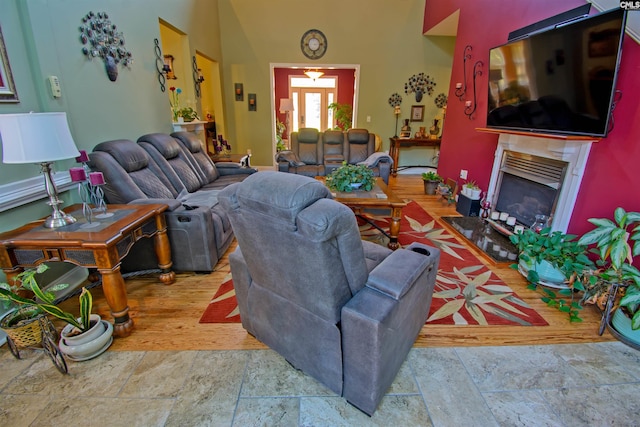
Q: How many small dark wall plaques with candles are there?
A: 2